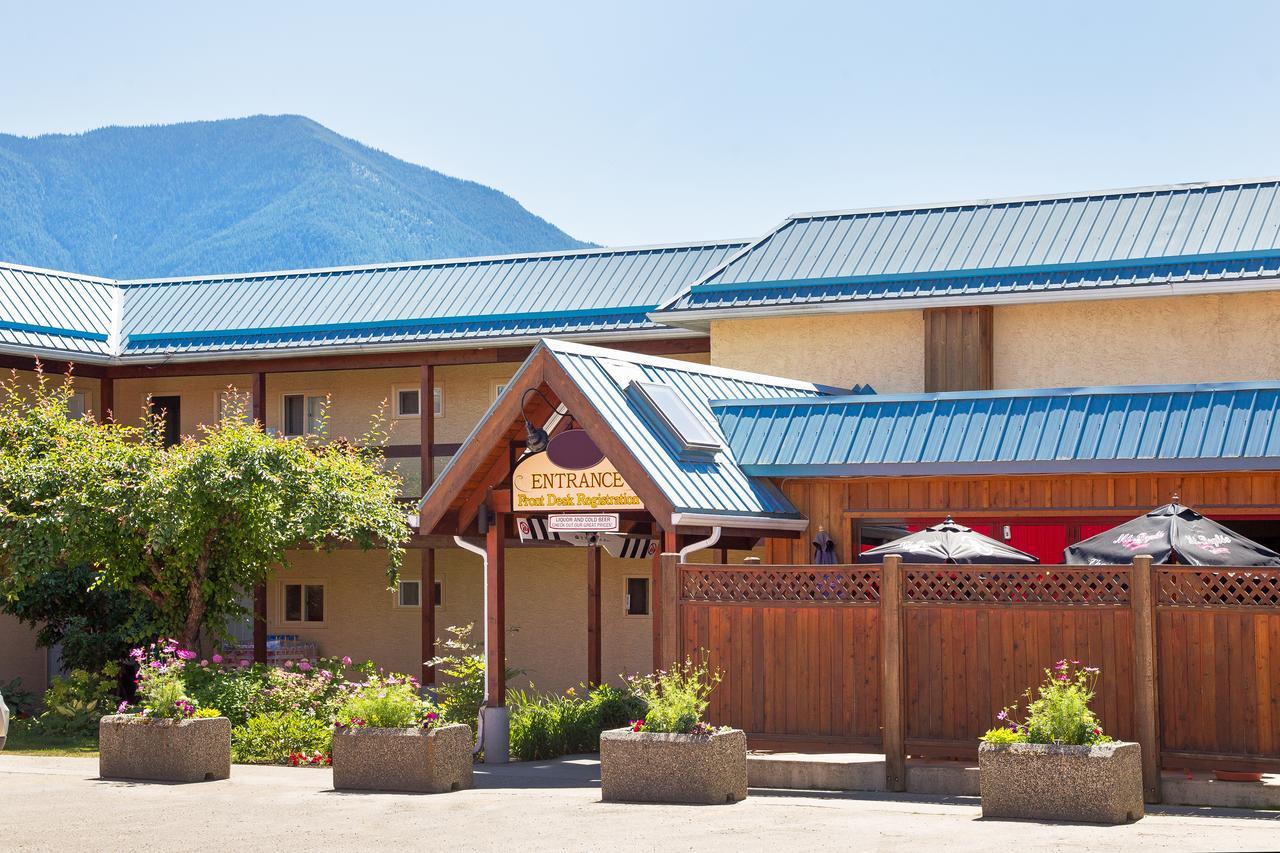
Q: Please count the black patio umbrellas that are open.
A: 2